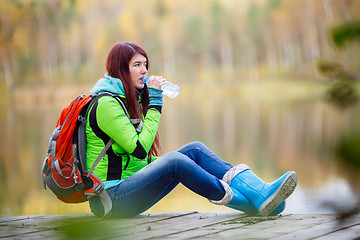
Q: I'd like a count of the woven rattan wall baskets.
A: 0